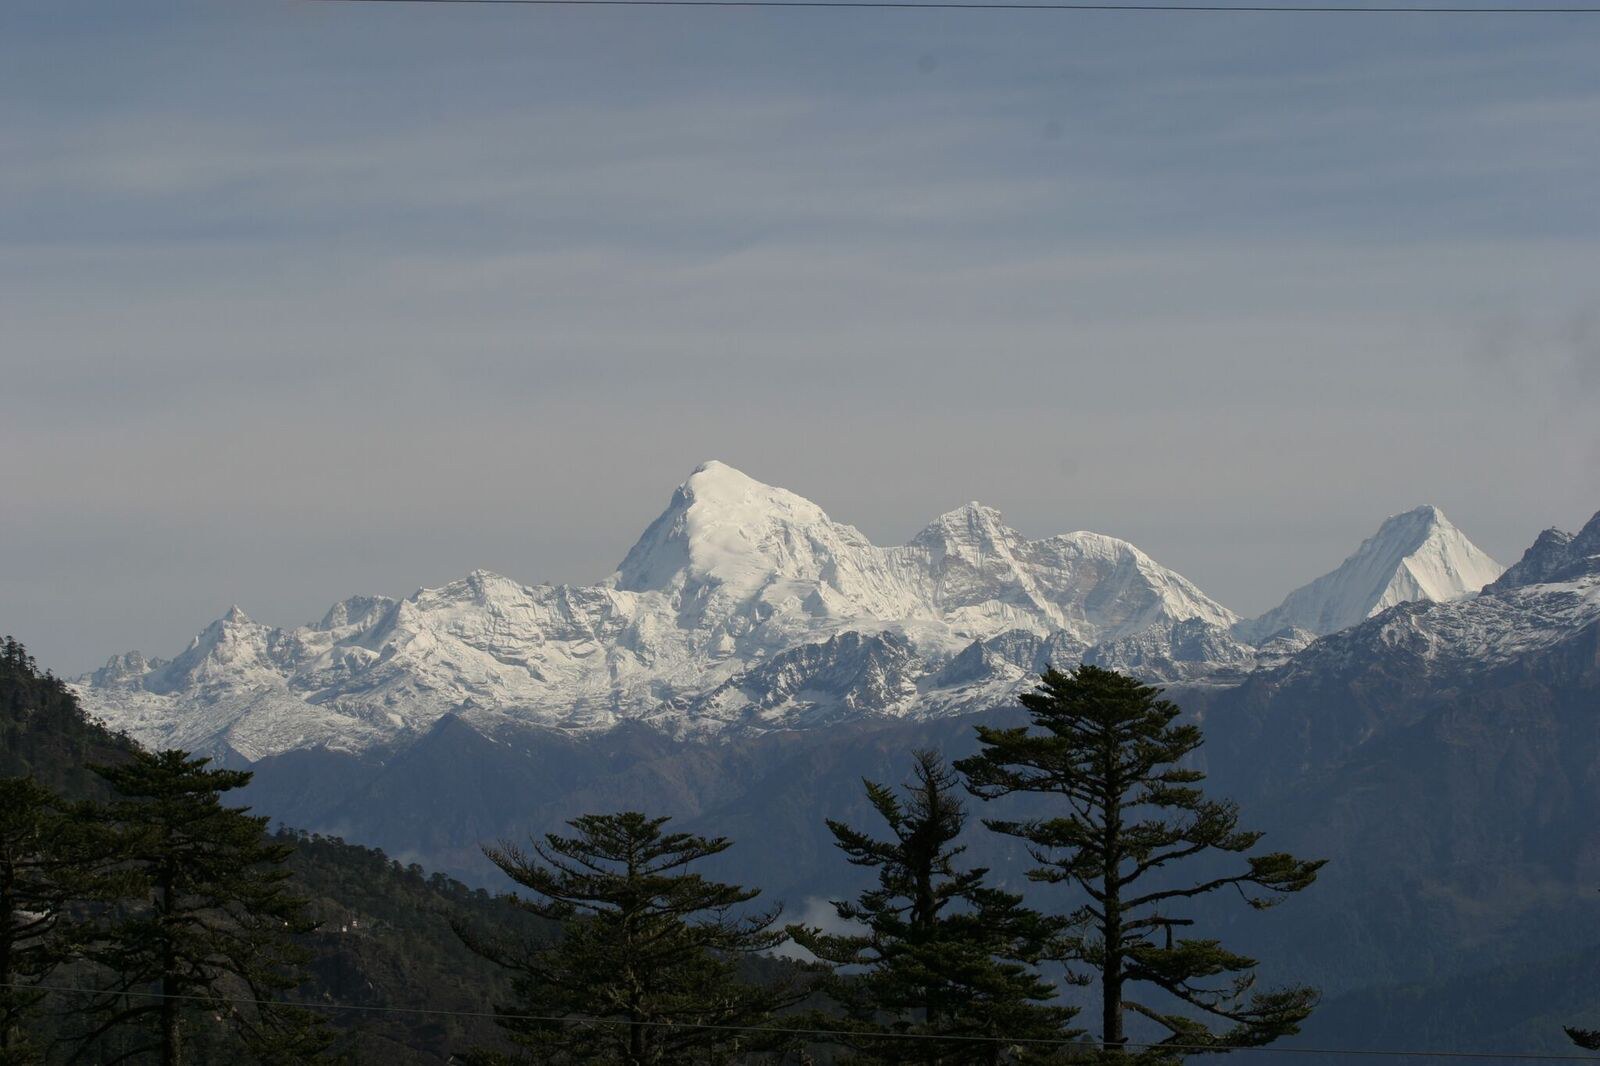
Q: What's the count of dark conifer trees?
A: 5